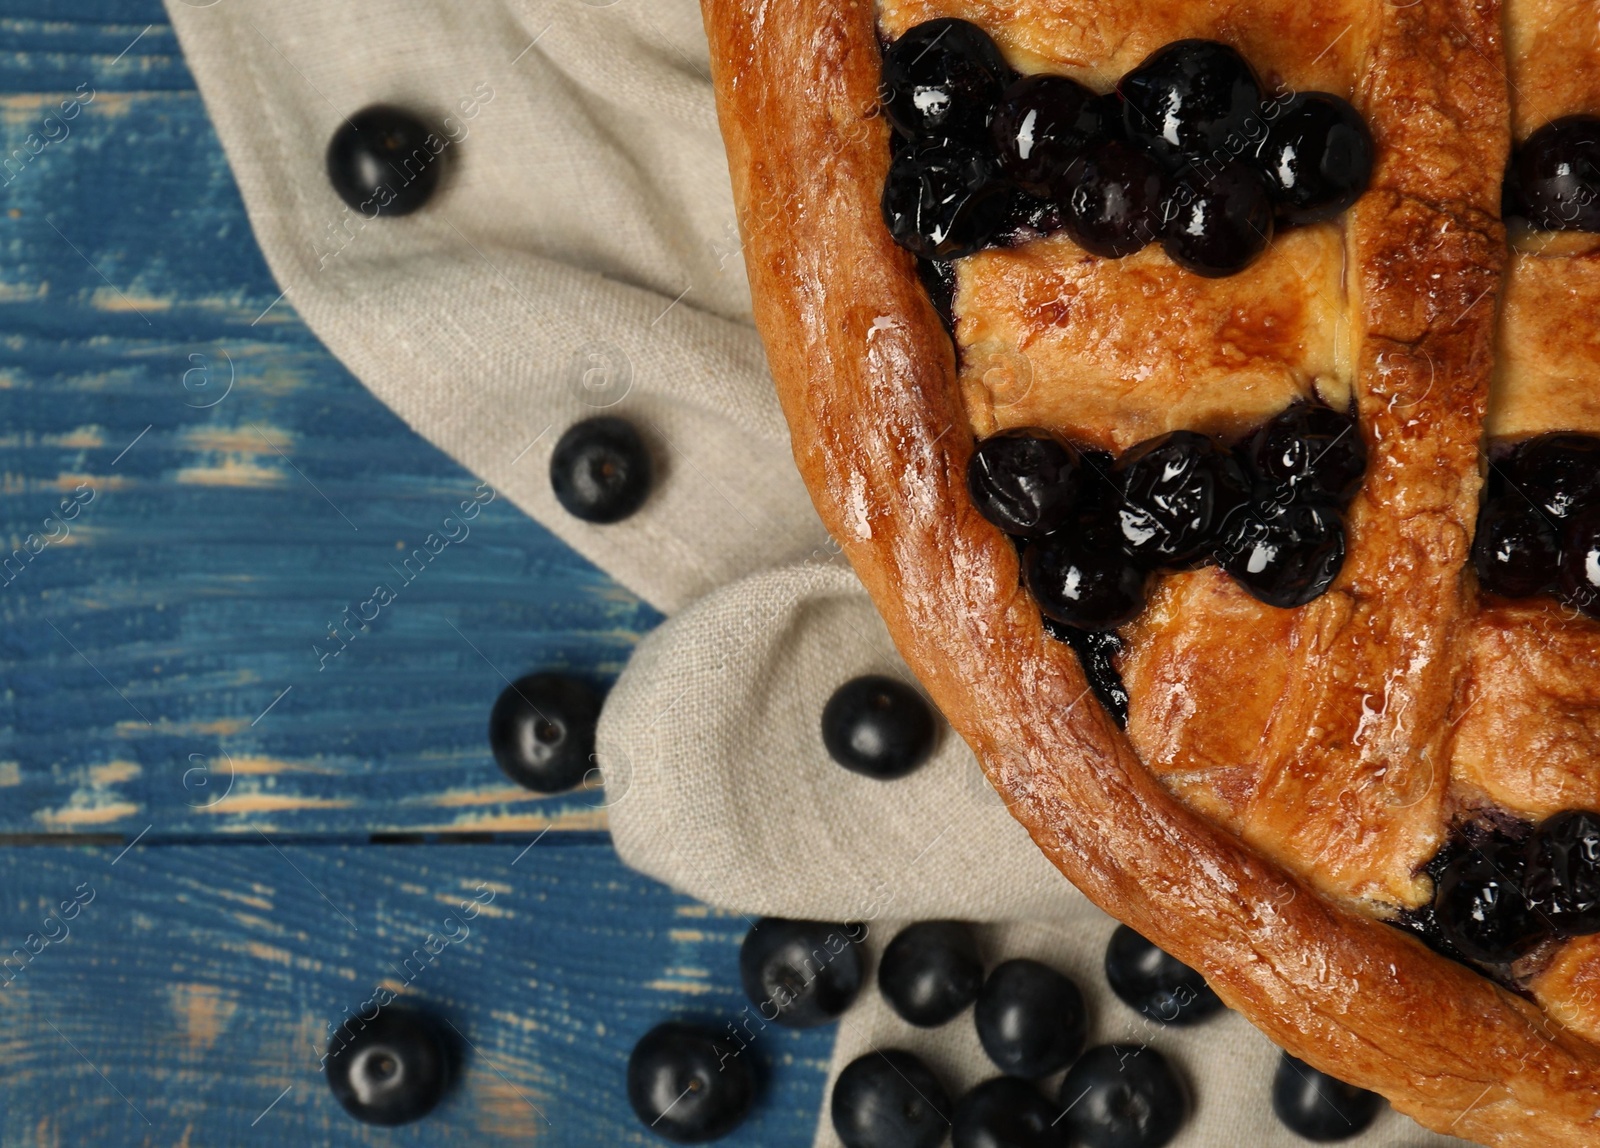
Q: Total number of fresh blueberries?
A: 14